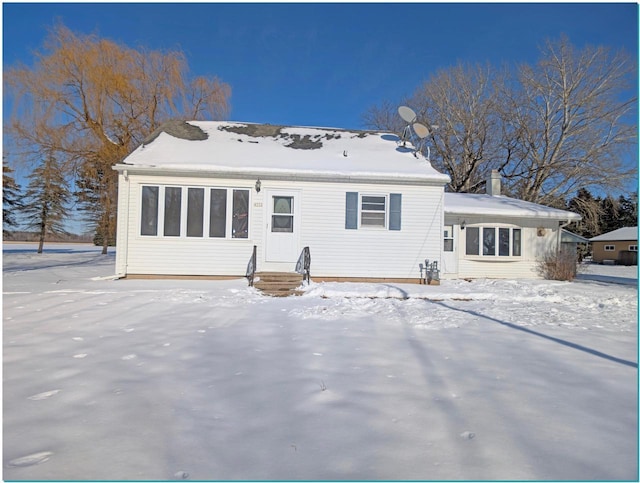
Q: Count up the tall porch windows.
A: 5